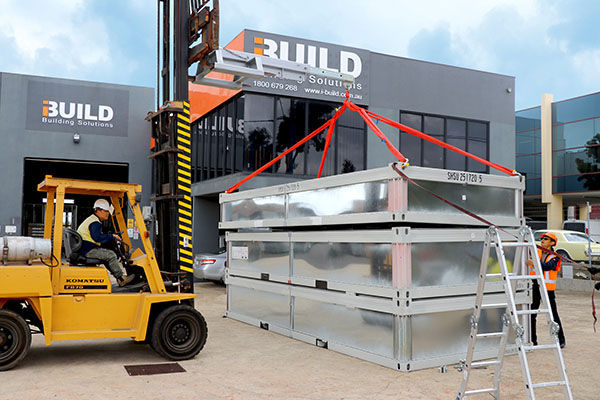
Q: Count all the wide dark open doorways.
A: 1